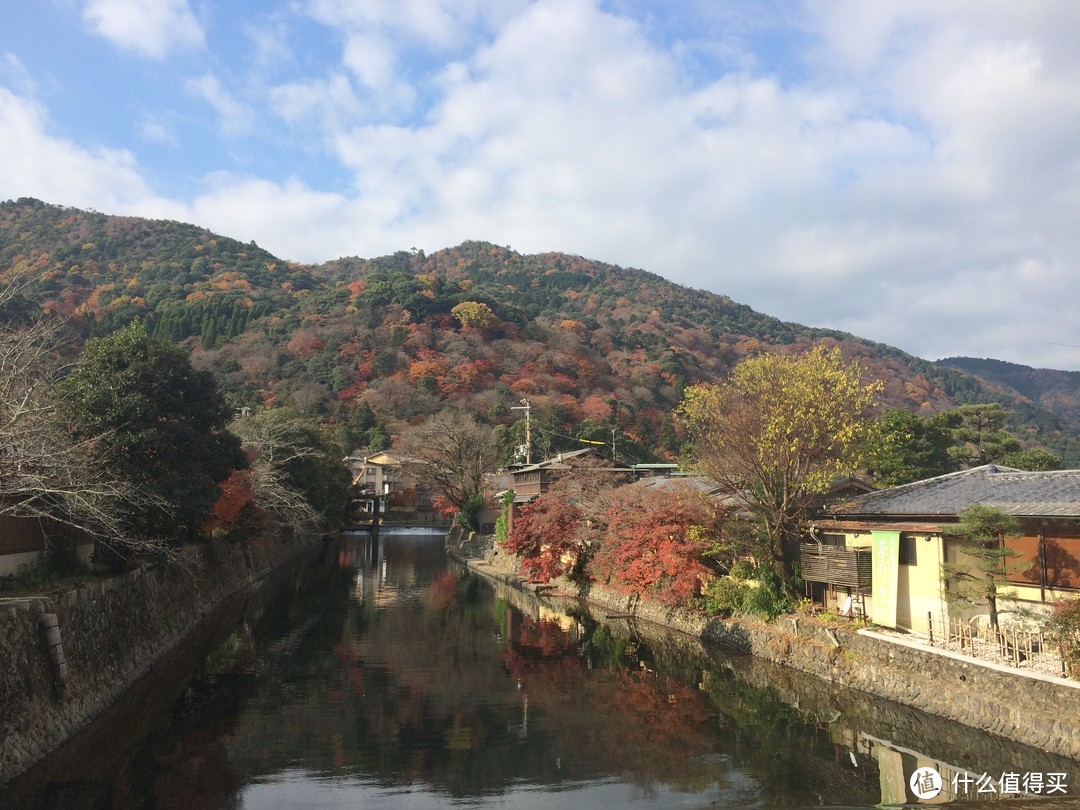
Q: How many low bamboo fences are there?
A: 1